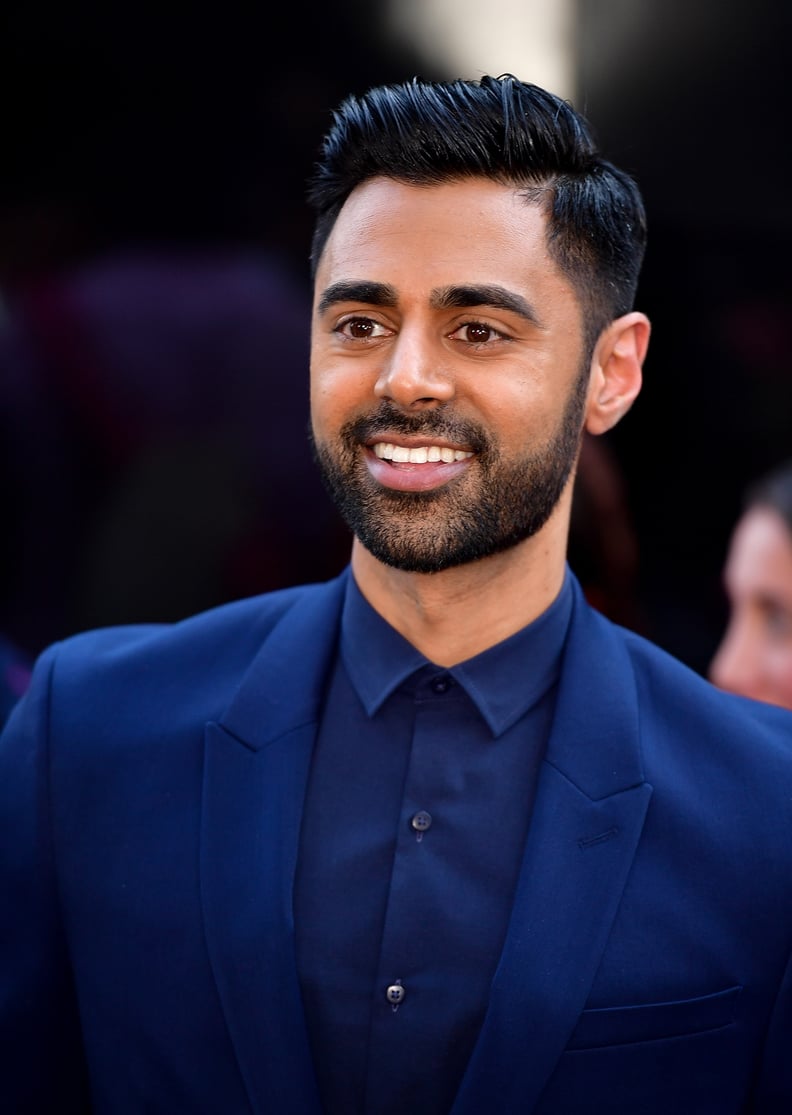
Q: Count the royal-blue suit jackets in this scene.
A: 1